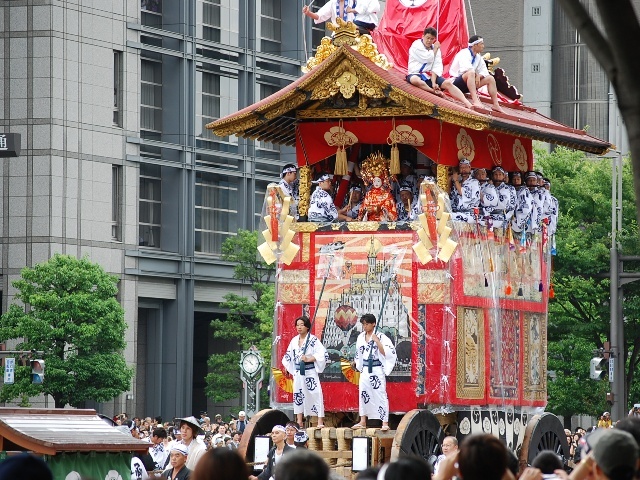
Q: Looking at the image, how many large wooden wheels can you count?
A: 3